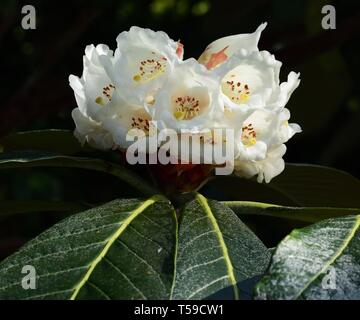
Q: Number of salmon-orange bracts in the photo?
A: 2